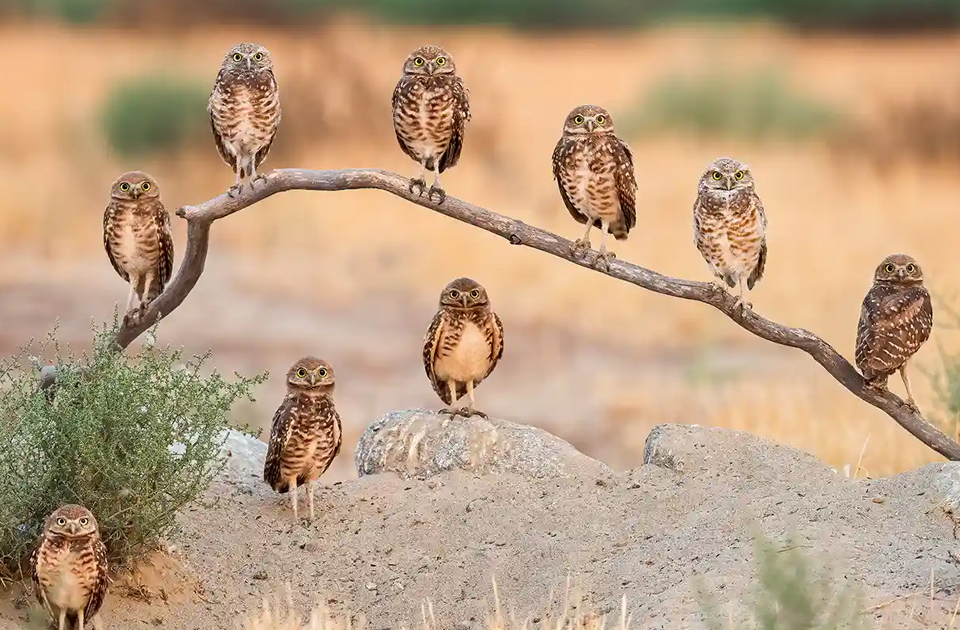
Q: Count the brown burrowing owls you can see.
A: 9